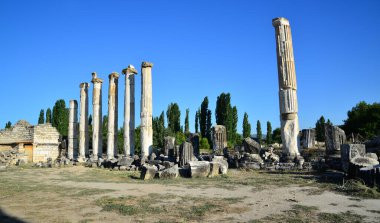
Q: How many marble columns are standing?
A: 7